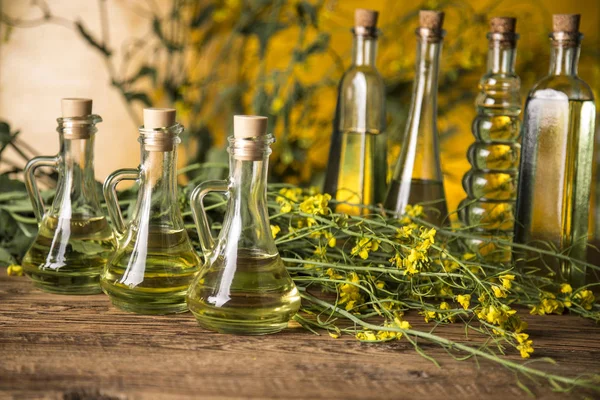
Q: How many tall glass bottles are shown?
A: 4